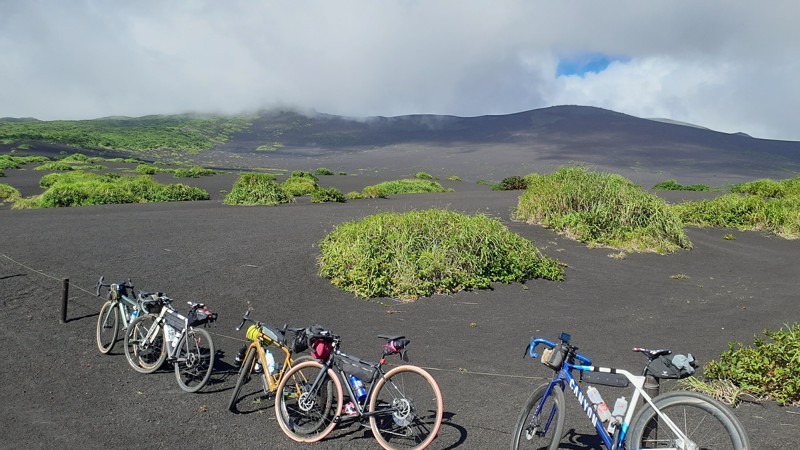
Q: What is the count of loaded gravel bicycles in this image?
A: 5